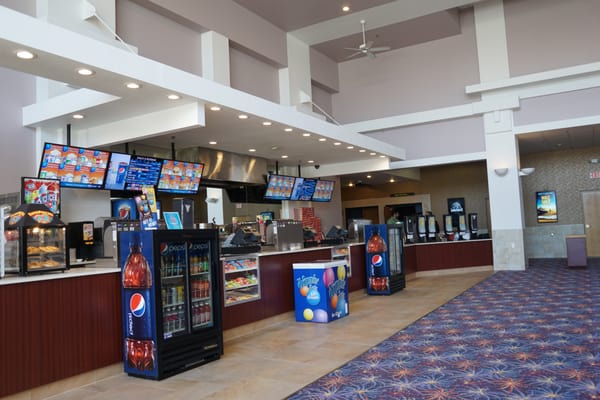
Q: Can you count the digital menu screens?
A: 6